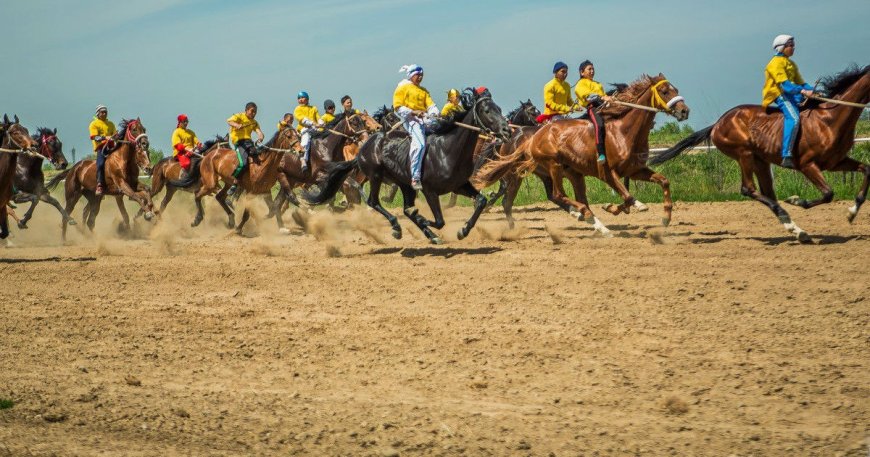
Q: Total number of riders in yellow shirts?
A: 12